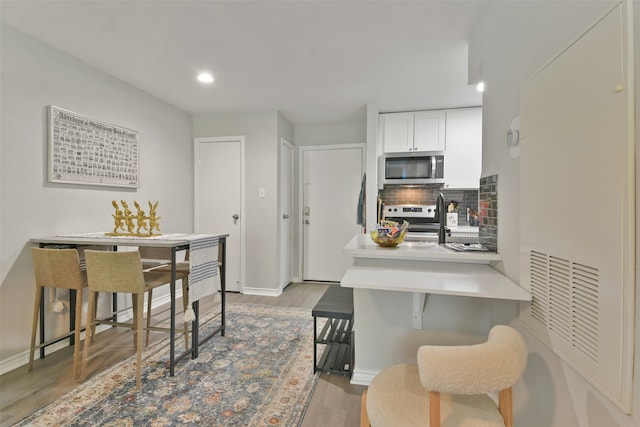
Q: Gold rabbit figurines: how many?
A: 4